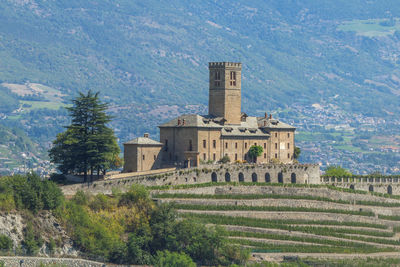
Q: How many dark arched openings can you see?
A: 10